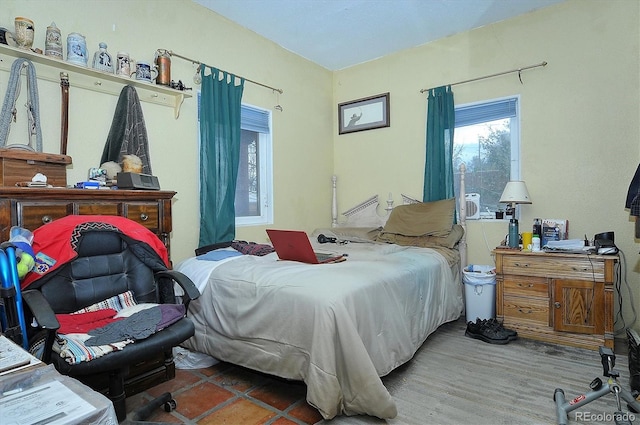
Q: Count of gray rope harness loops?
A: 1